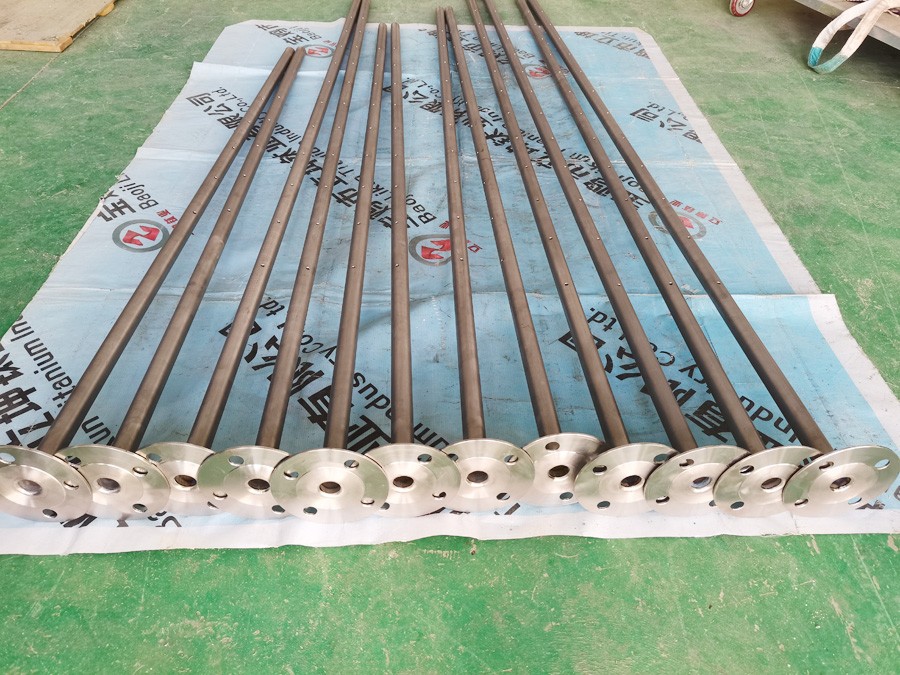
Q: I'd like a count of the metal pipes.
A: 12